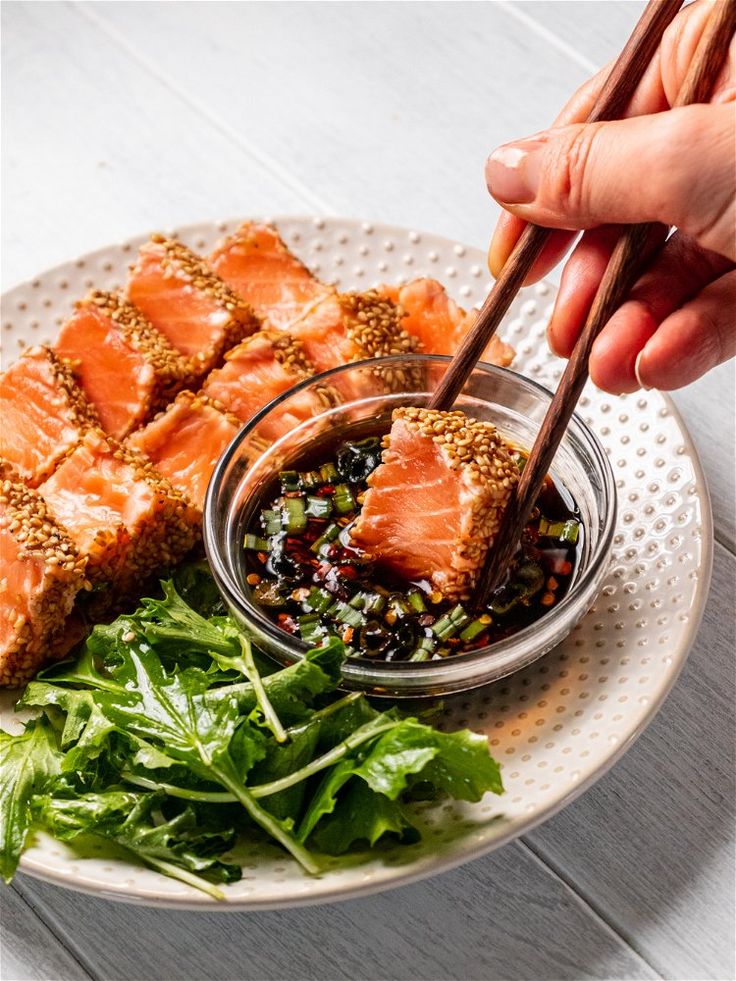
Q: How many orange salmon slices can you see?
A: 11